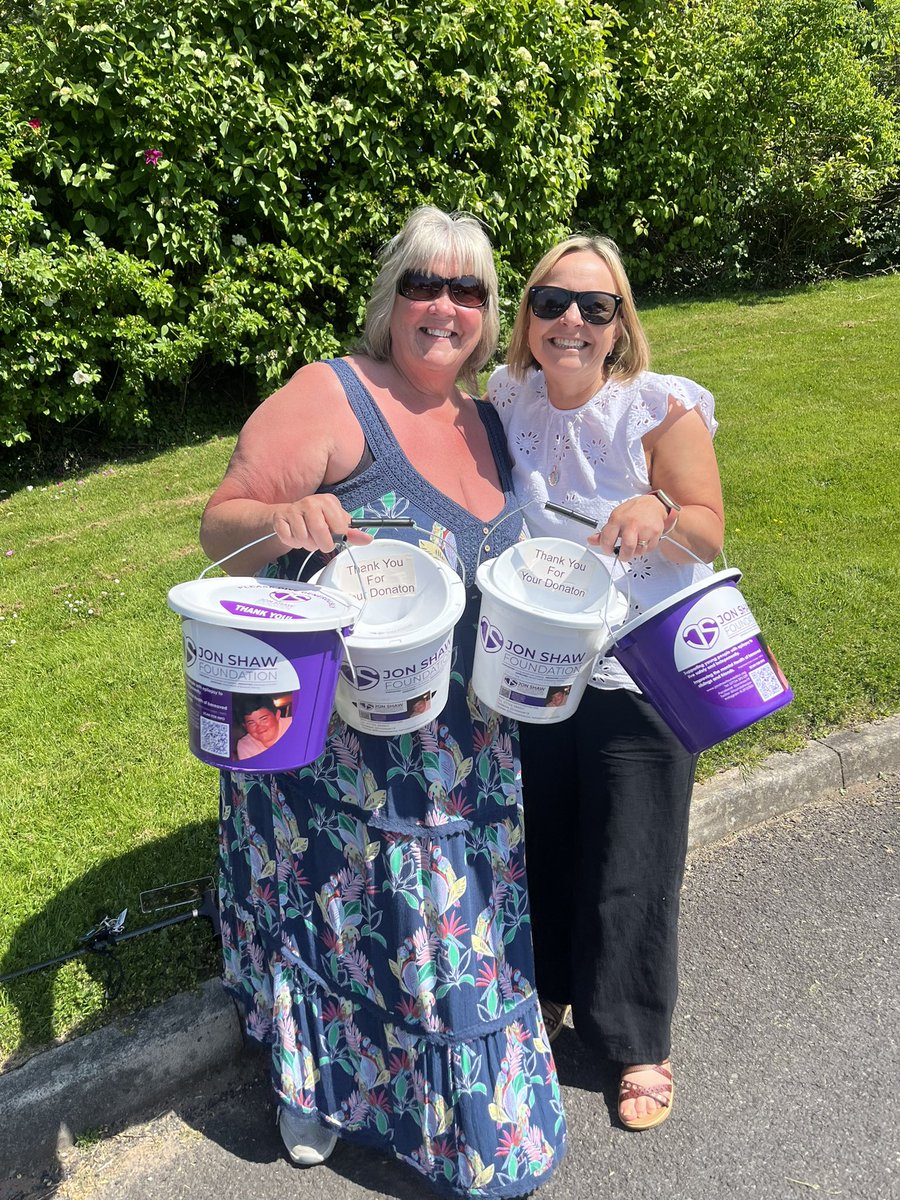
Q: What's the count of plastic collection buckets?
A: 4